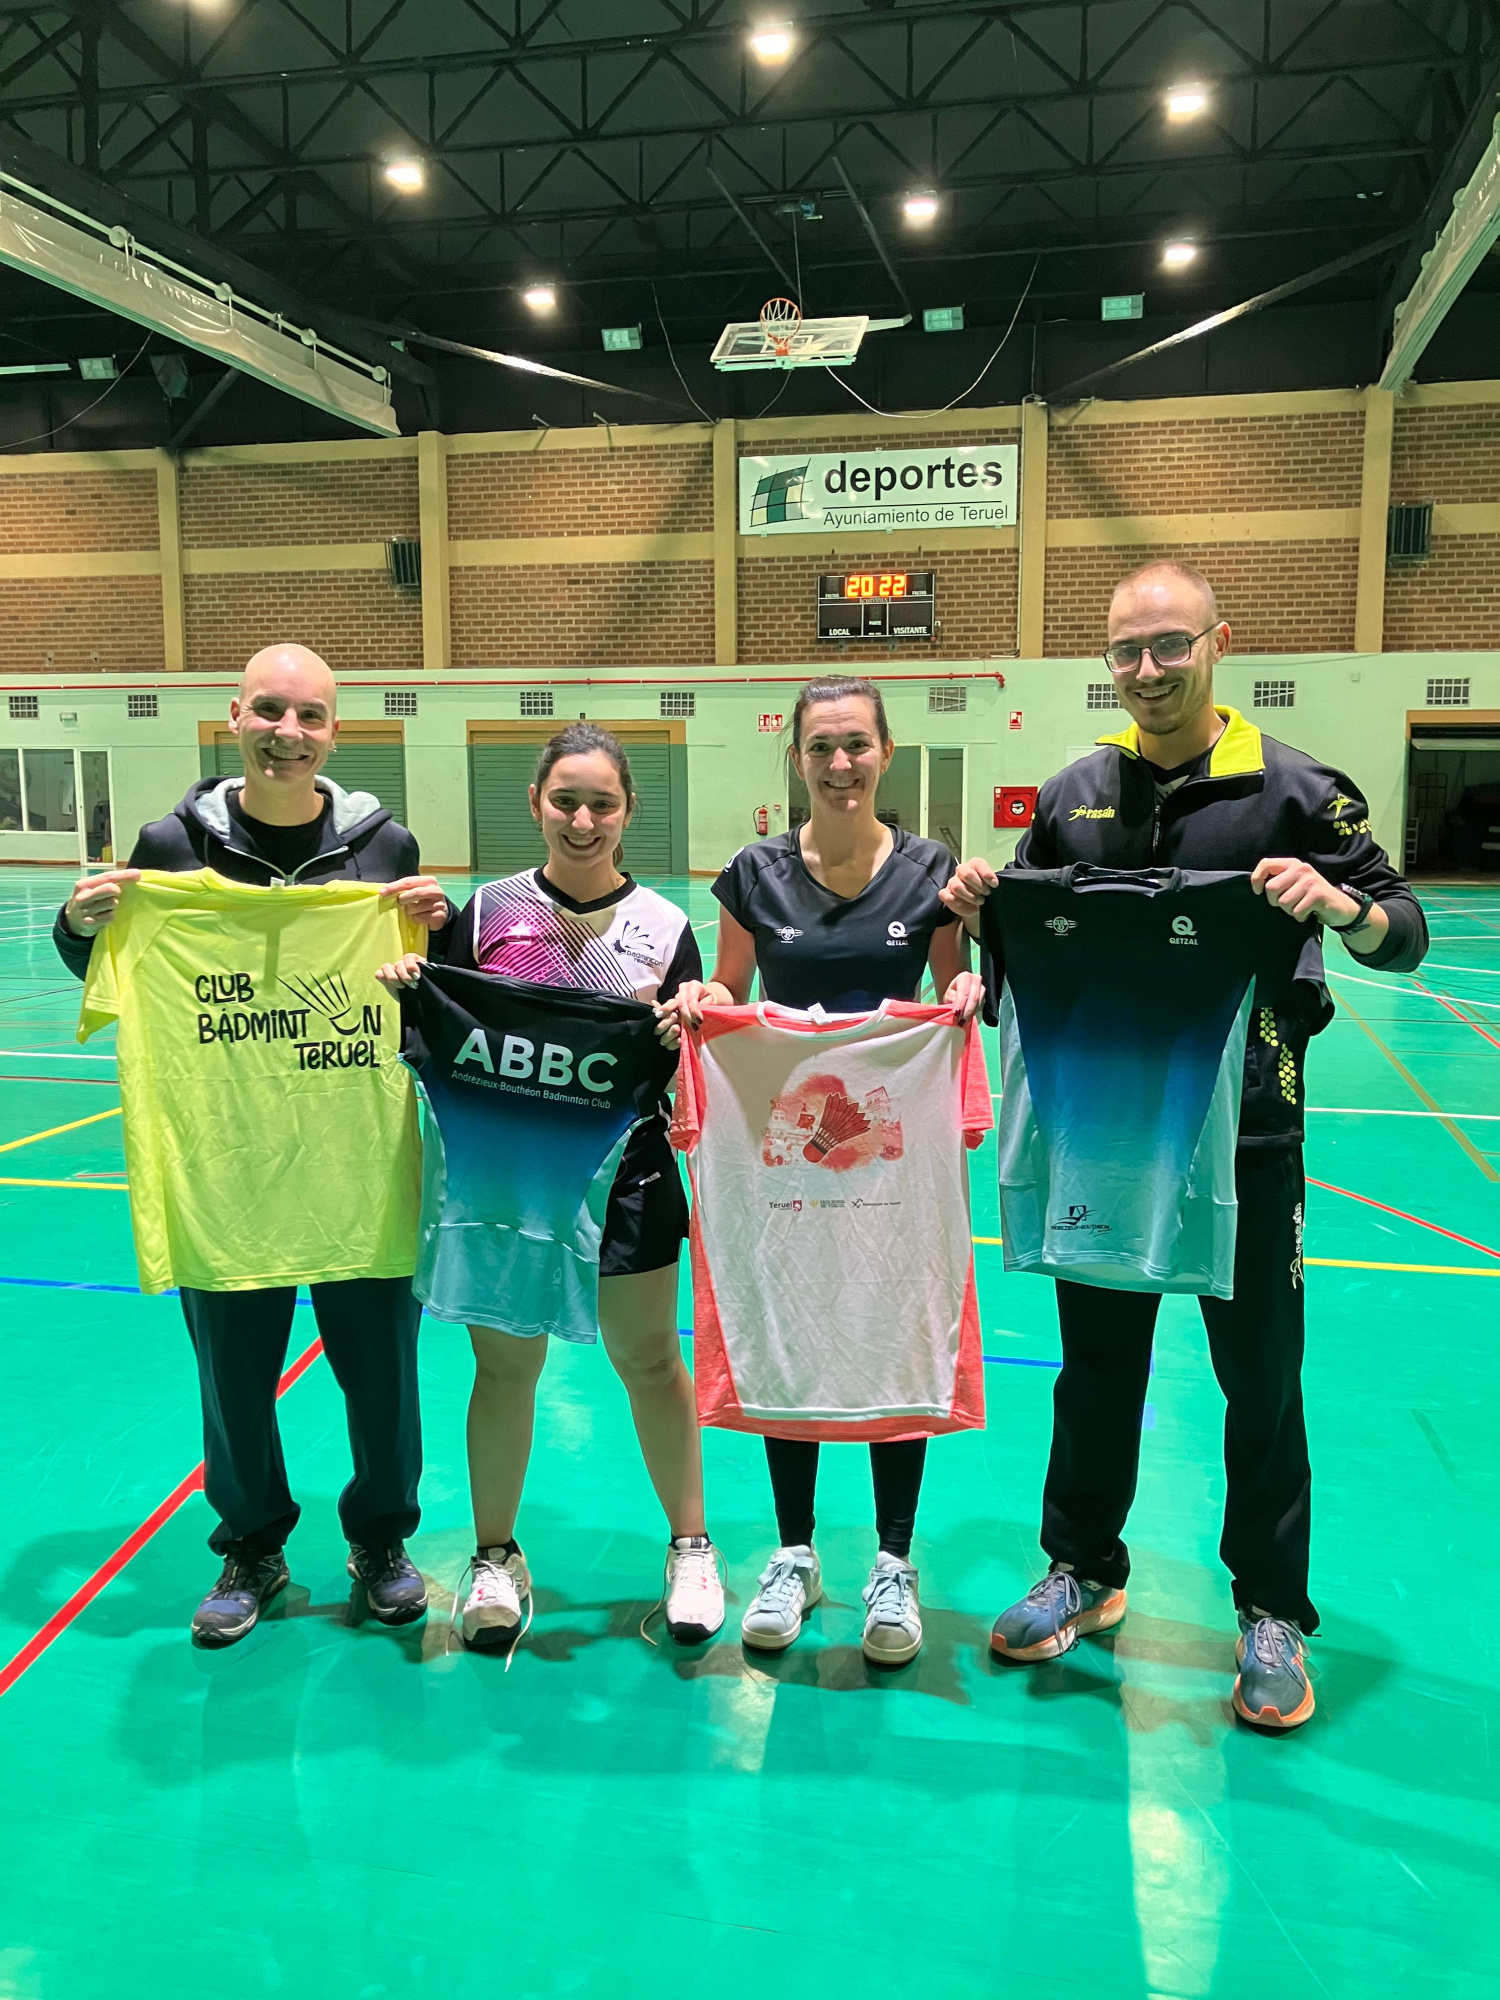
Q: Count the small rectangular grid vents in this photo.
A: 9